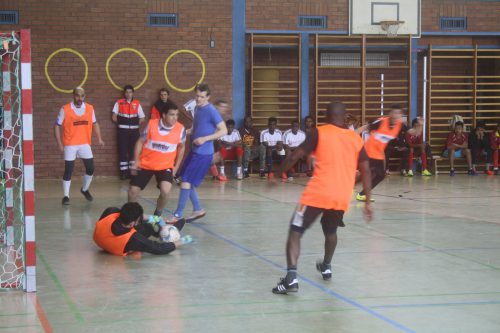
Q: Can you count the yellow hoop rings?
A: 3